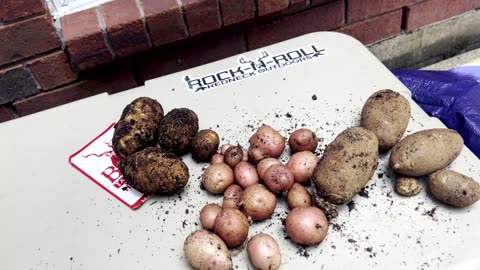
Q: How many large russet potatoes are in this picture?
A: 4